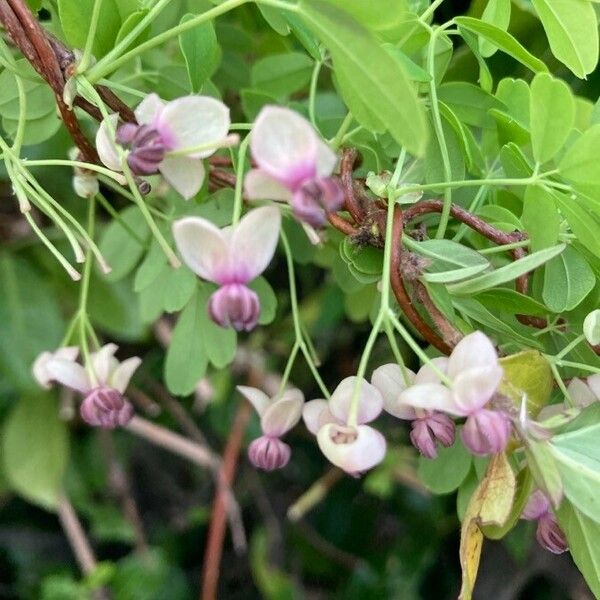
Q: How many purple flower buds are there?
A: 8